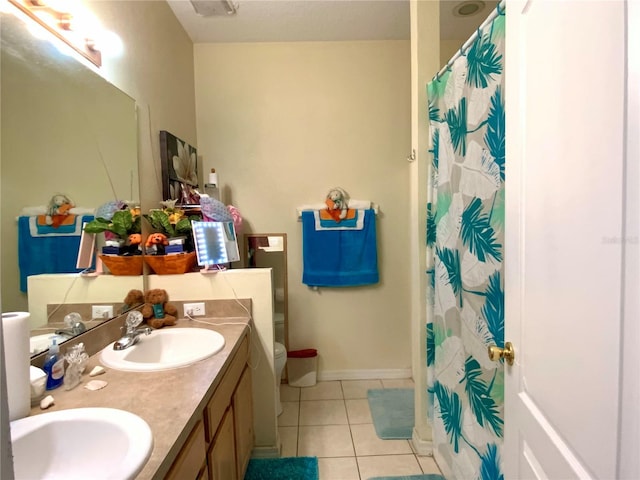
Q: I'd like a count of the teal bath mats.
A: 3